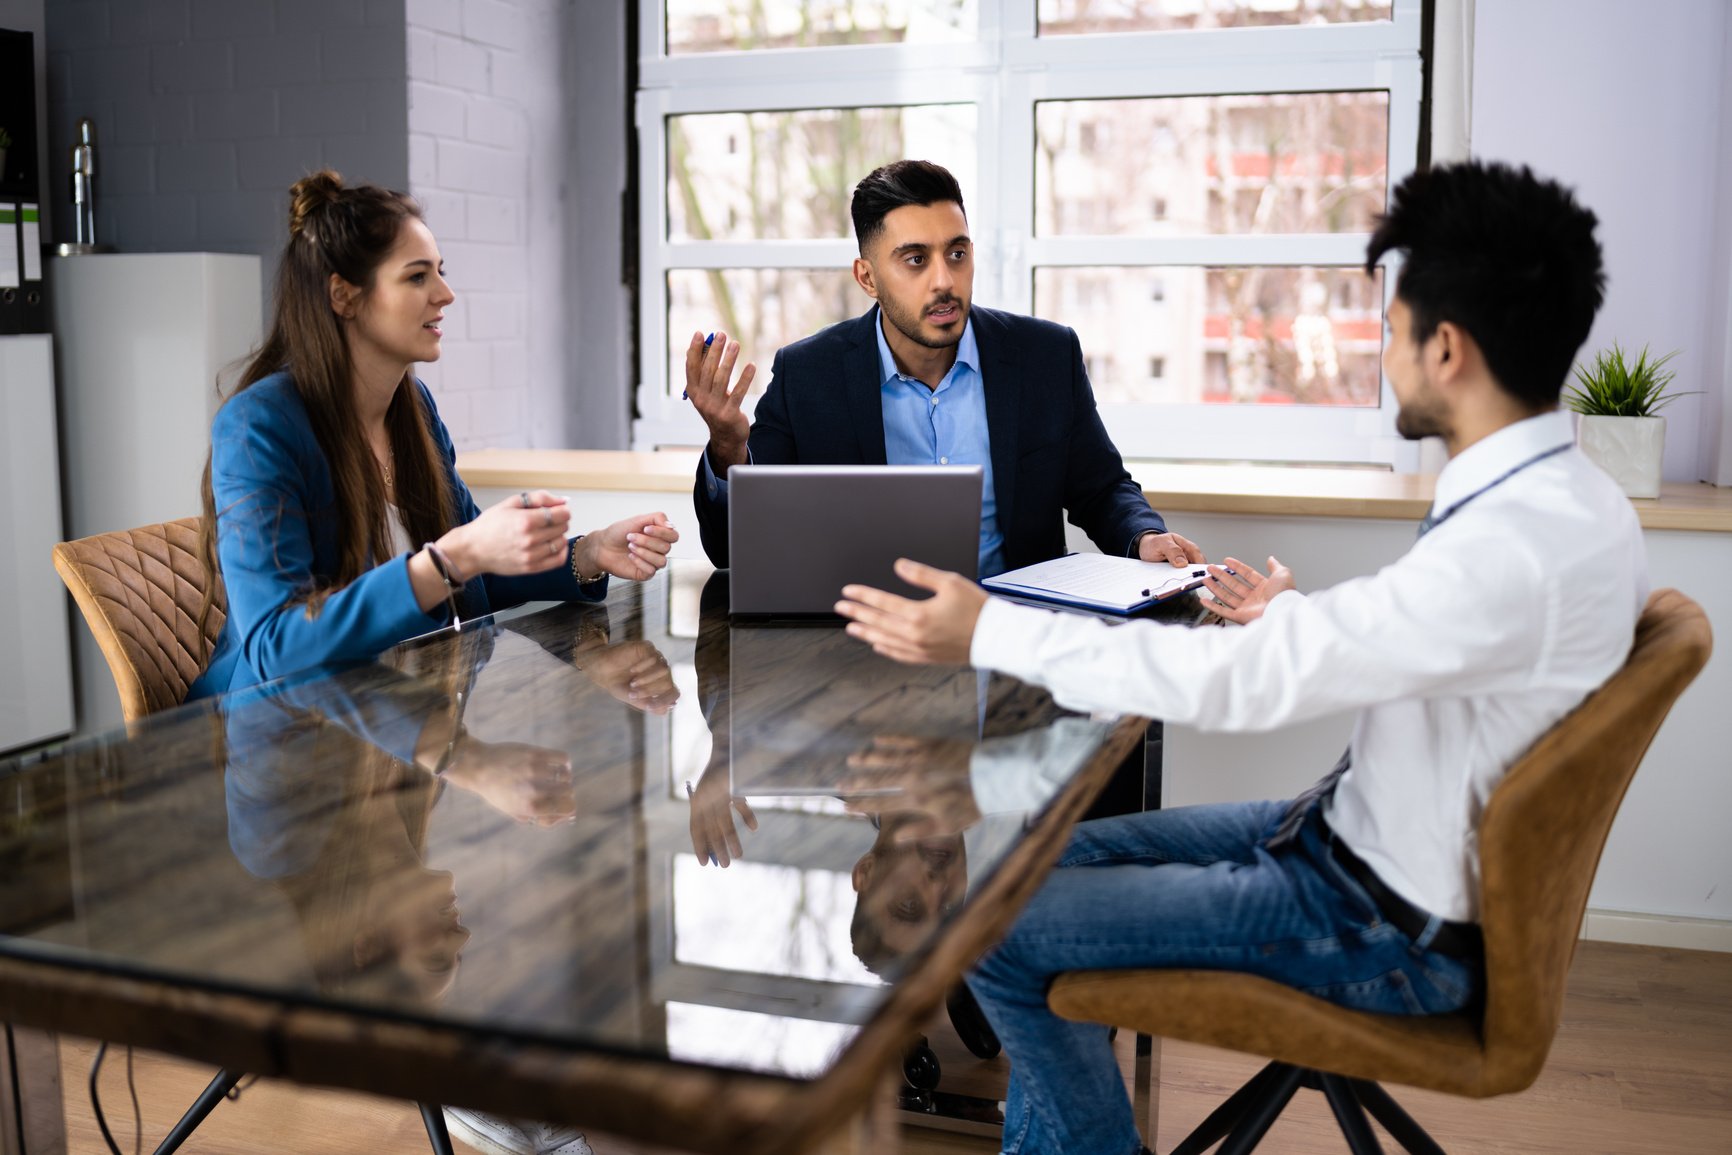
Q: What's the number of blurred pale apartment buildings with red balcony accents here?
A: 1